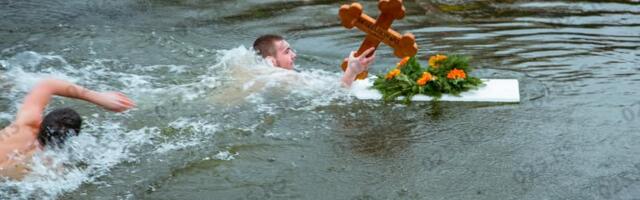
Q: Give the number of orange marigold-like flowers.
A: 5